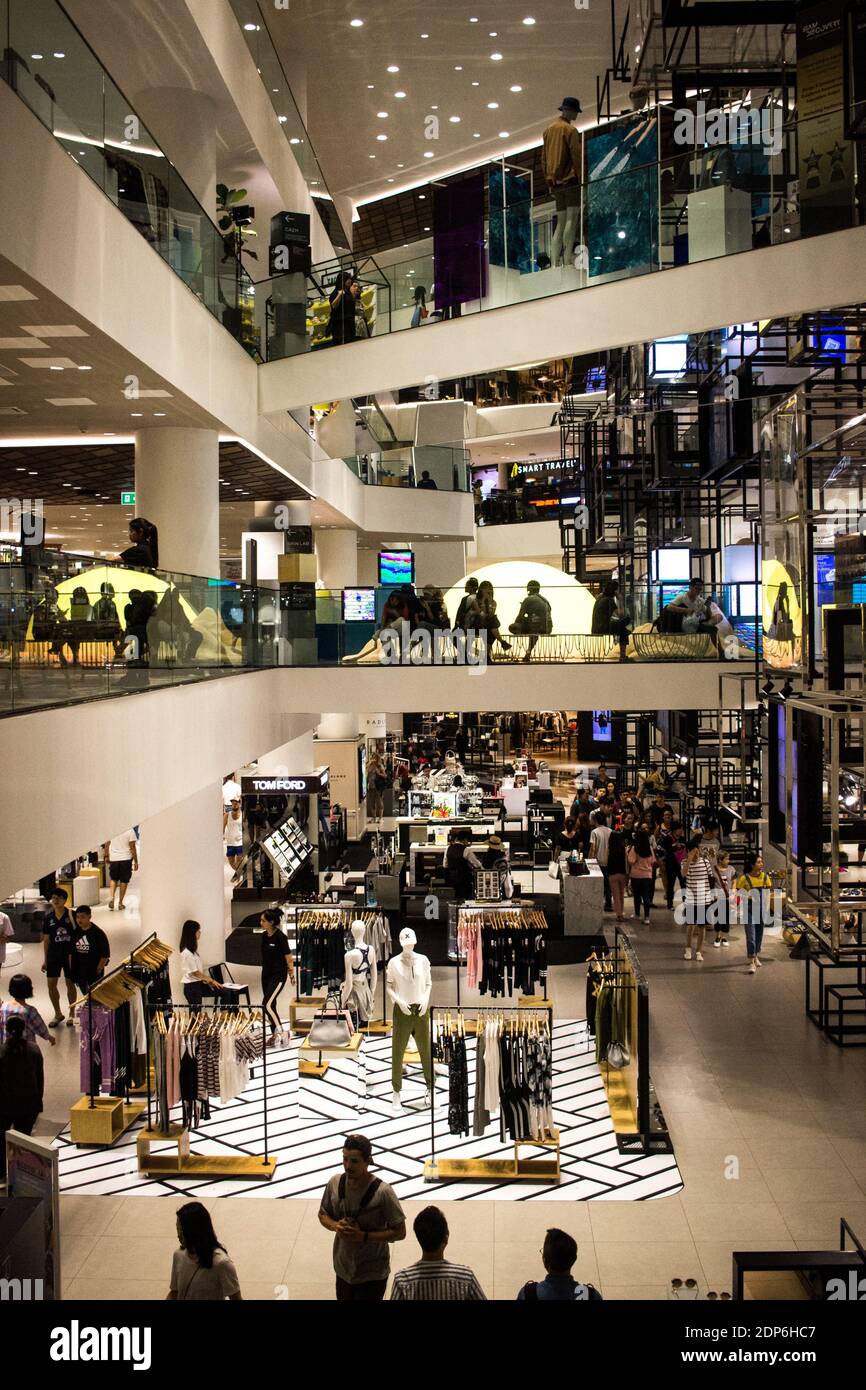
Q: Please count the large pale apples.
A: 0